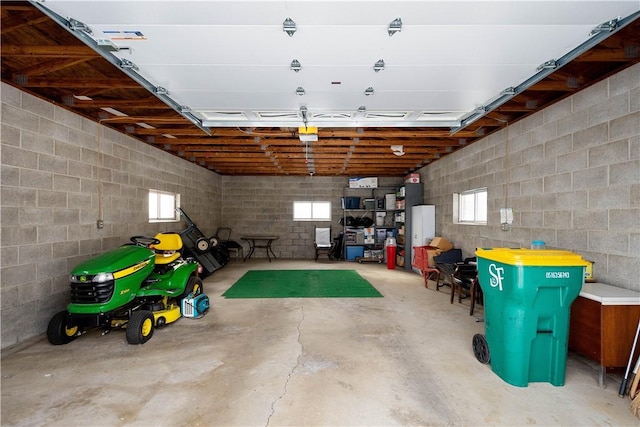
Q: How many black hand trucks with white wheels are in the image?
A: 1